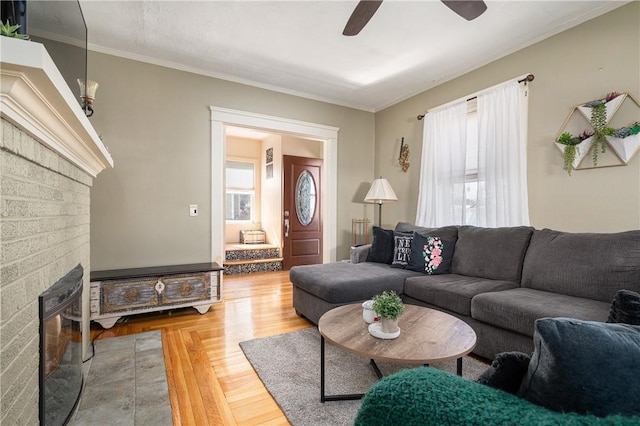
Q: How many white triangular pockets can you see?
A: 3